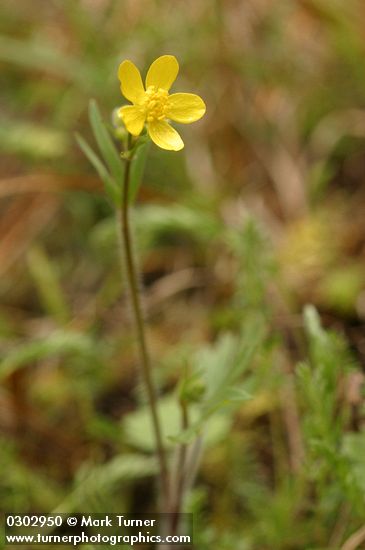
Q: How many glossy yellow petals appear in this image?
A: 5